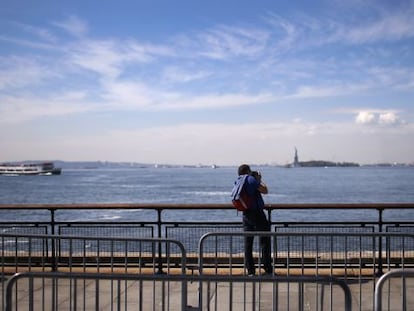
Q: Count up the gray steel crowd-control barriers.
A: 4